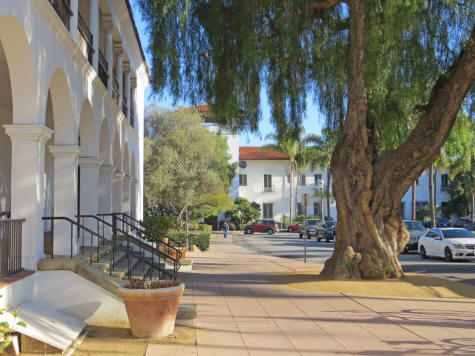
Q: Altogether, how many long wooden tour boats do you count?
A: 0